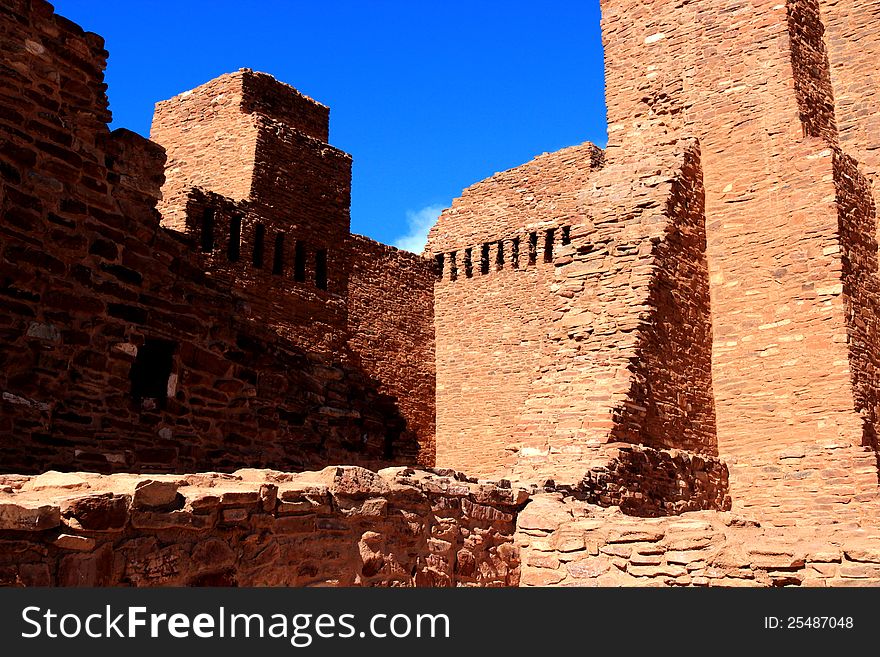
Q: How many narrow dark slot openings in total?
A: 15